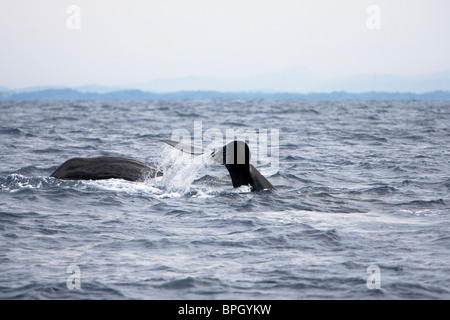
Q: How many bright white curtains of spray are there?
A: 1